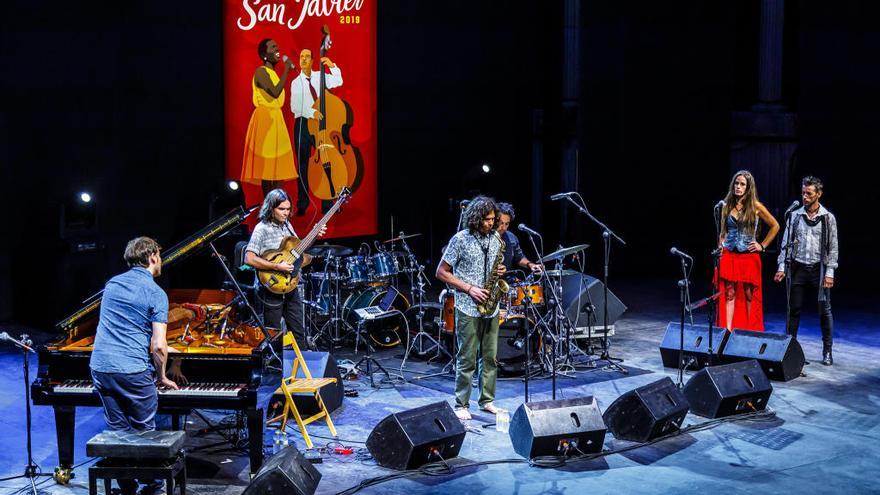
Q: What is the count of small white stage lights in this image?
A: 3